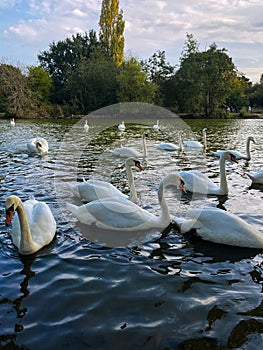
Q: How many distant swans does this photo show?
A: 4